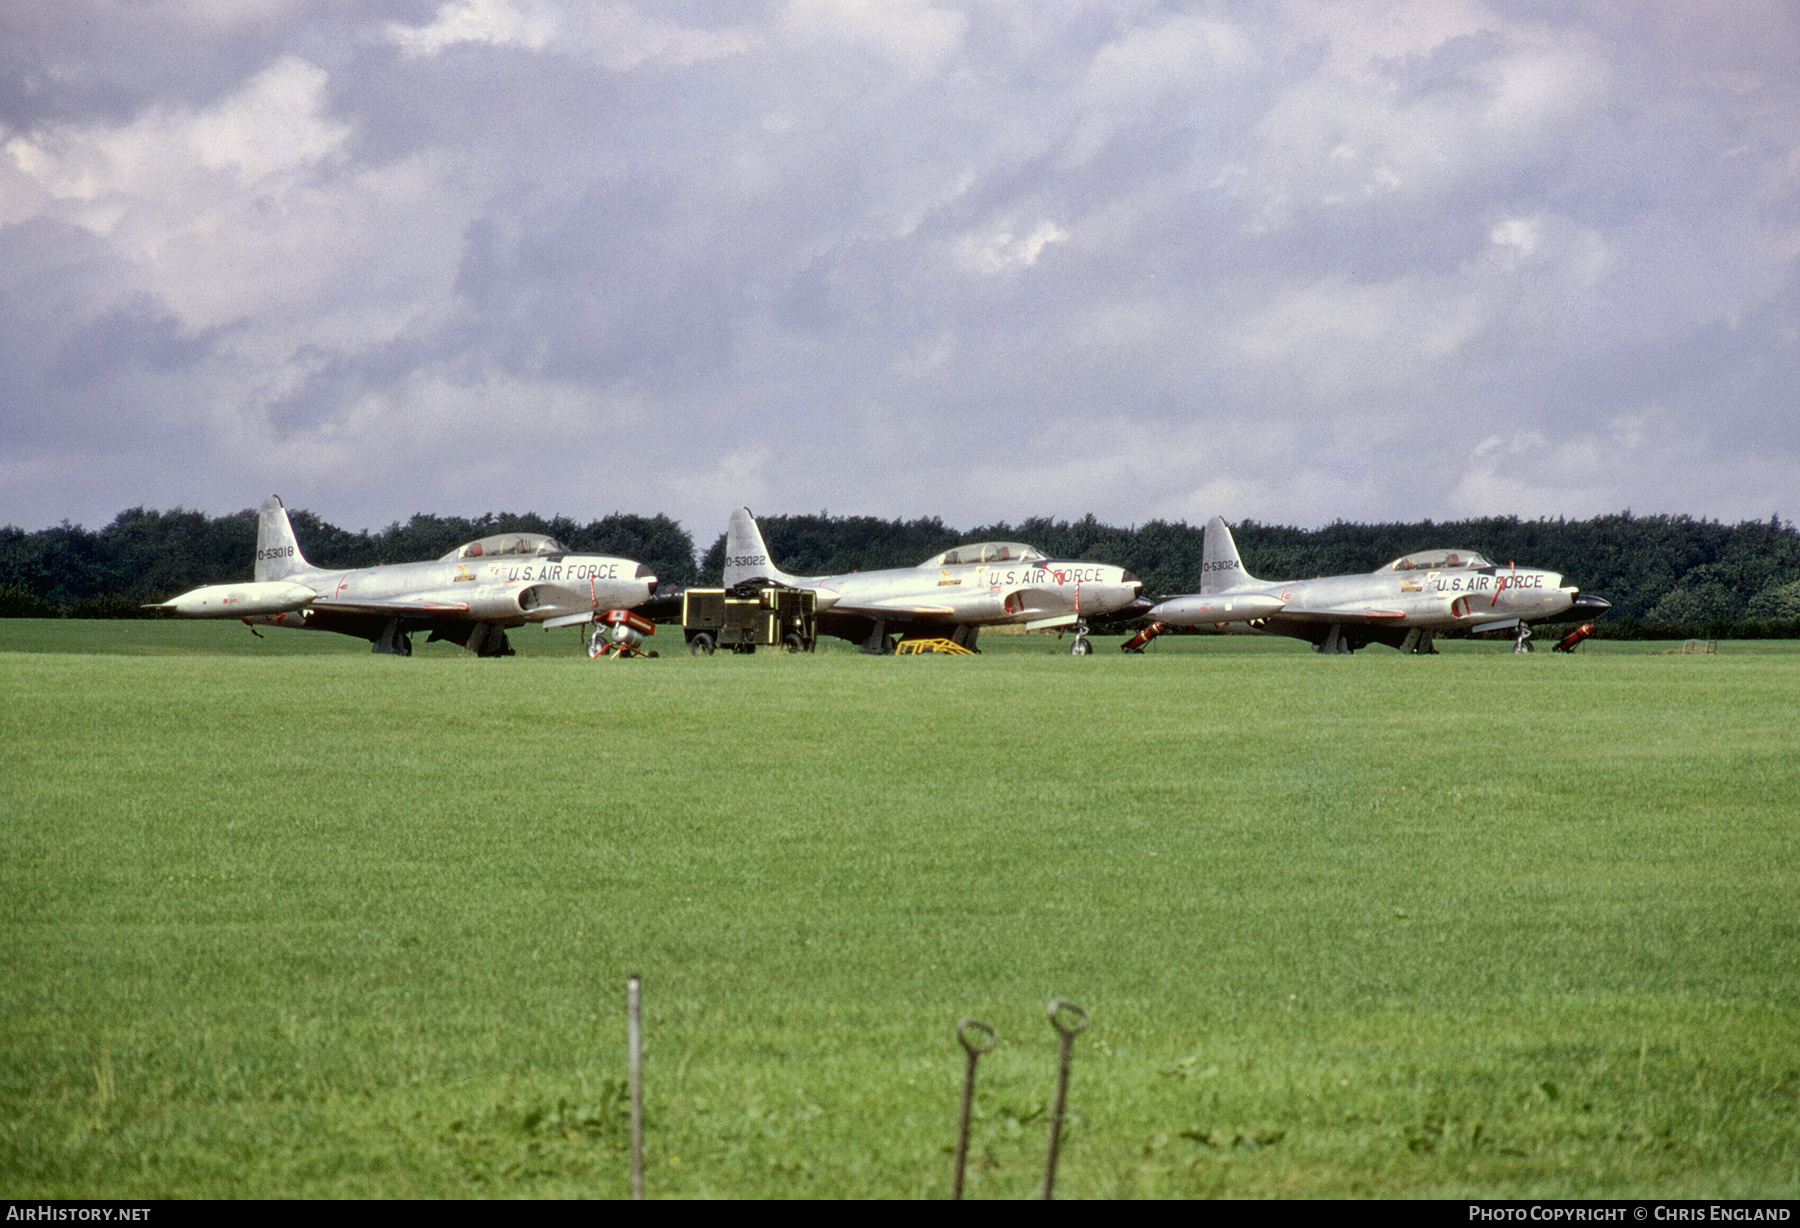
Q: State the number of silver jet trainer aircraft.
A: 3